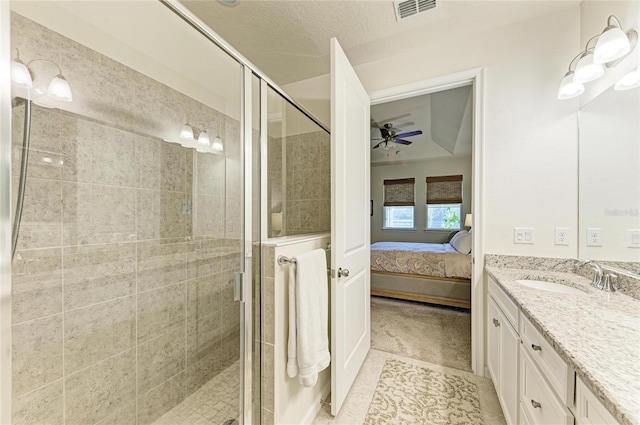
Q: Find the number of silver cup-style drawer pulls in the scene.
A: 2